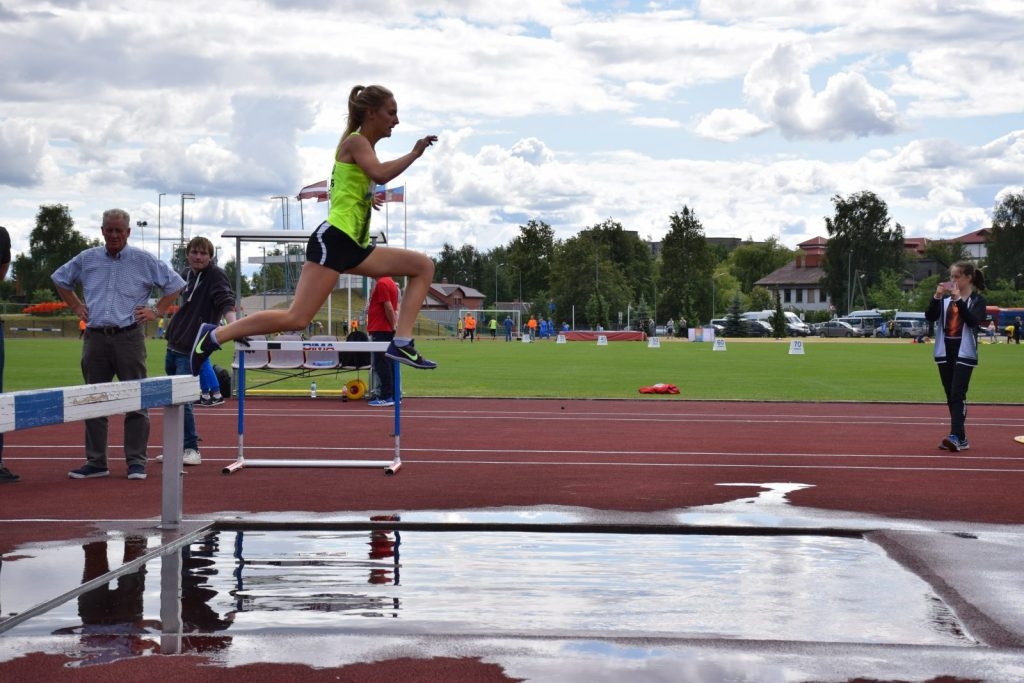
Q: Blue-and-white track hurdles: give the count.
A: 2